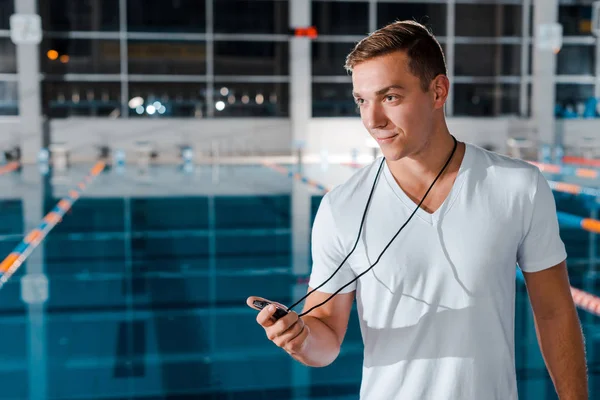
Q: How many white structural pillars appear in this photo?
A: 3